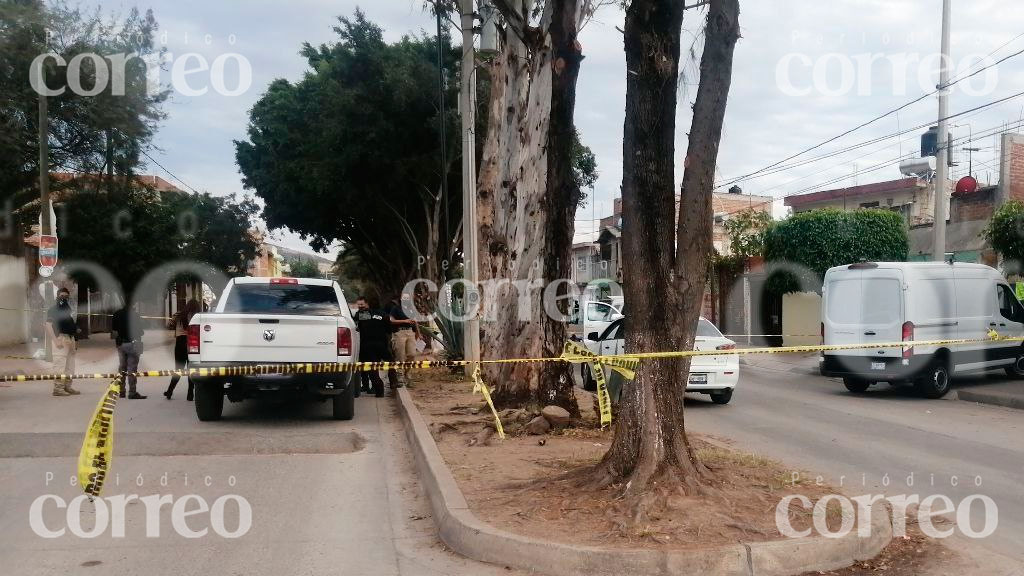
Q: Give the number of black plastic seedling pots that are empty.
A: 0